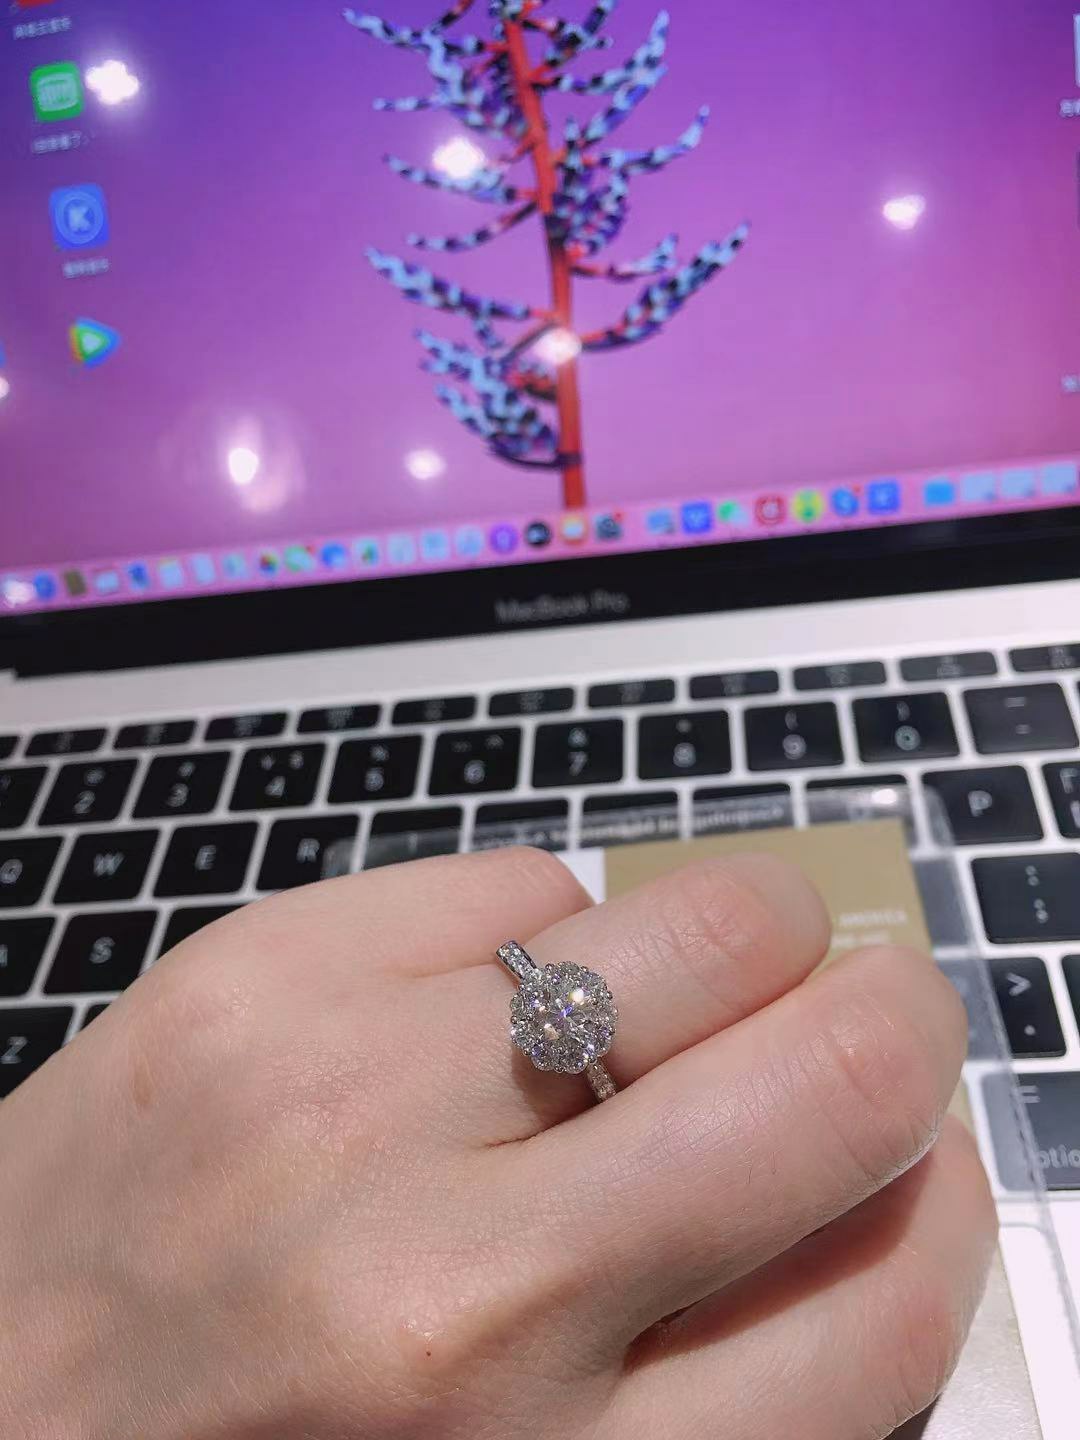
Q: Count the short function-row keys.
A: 12